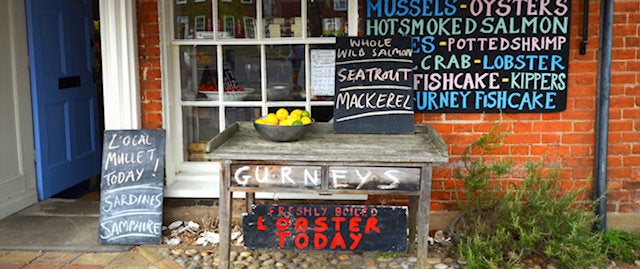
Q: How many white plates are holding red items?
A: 1